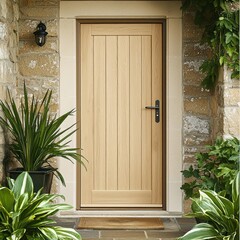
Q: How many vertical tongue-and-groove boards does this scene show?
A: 5